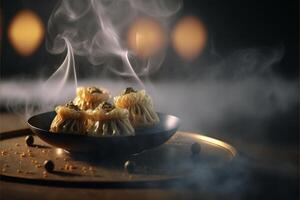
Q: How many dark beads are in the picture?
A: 4